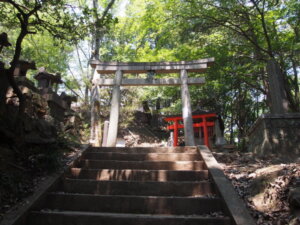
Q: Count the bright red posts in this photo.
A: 2